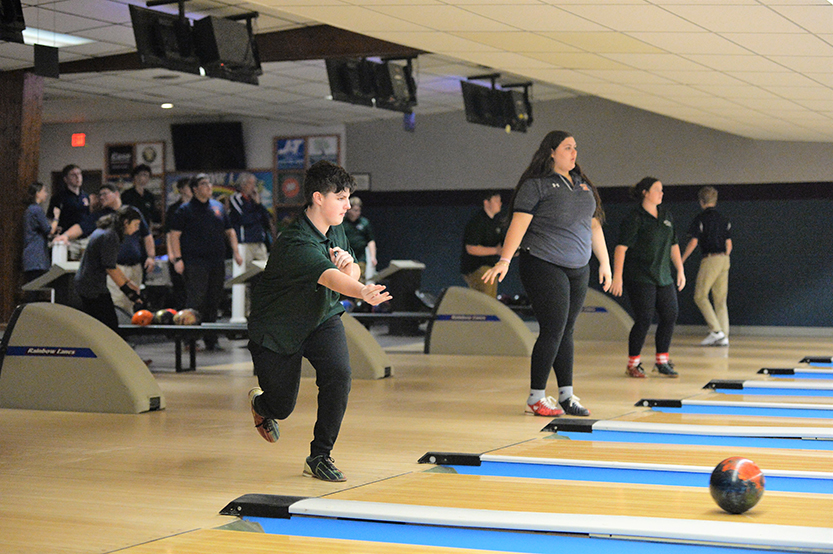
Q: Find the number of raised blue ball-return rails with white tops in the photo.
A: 7